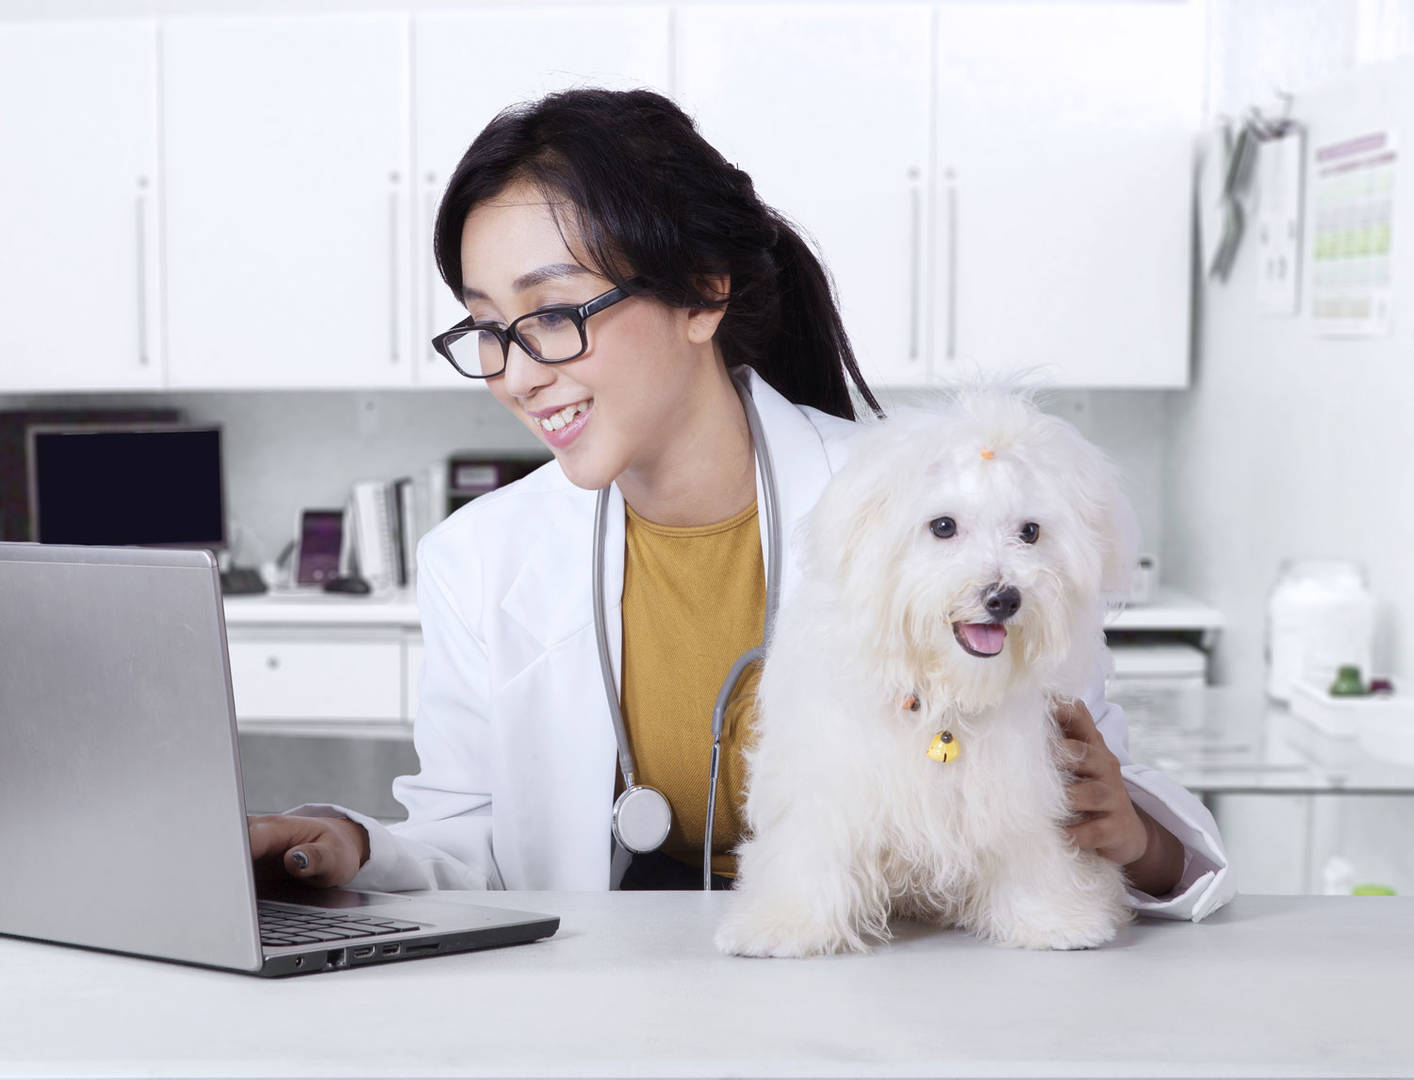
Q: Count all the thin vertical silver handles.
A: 5